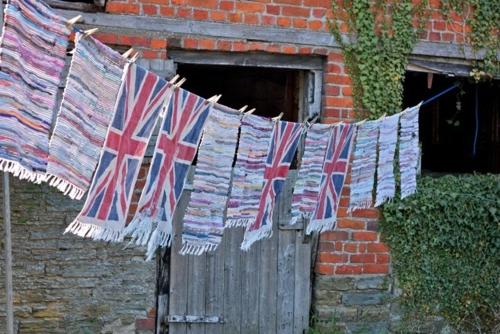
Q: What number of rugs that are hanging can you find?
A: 12